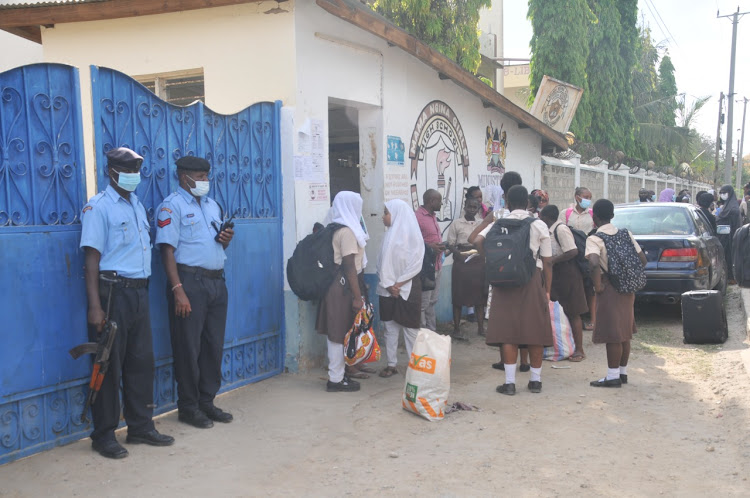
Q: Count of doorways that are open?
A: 1